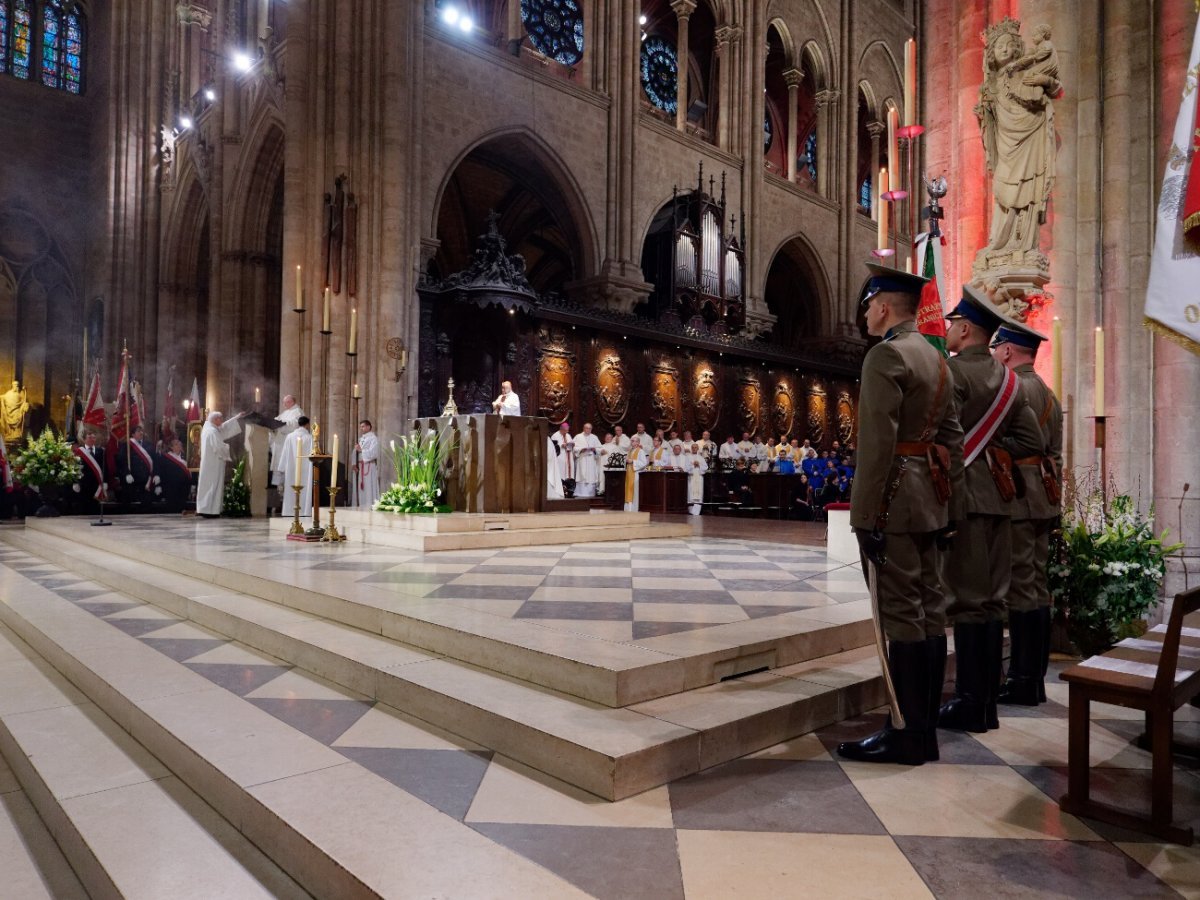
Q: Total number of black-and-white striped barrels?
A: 0